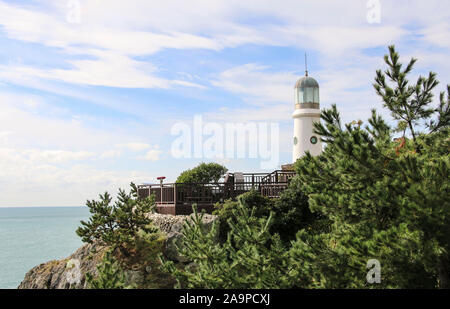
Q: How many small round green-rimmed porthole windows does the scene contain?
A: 2